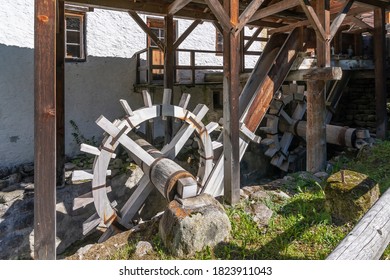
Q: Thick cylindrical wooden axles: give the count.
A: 2